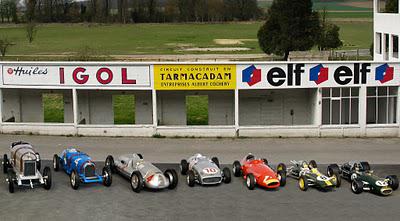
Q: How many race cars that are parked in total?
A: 7